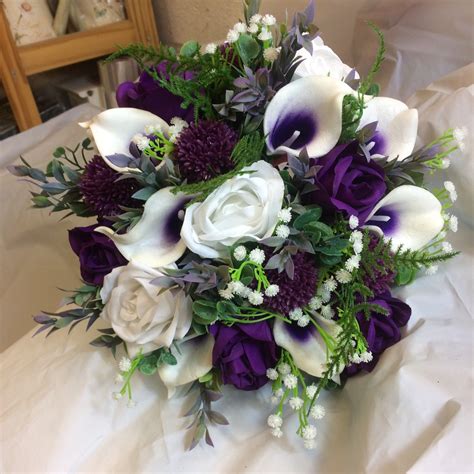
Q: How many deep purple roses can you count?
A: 5